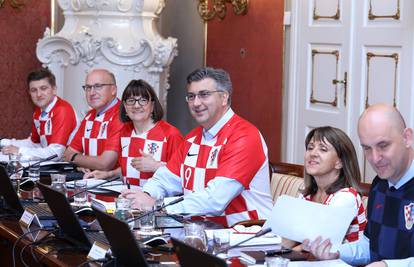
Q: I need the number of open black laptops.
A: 4